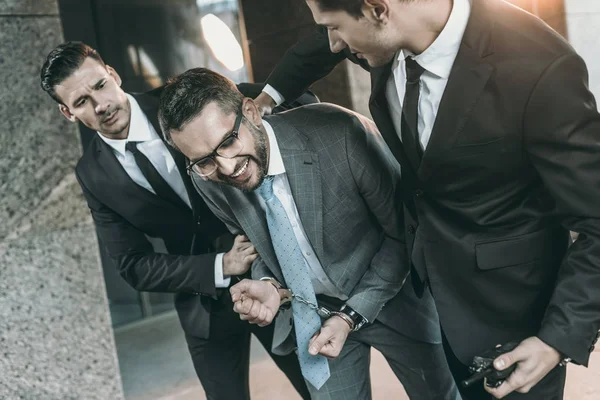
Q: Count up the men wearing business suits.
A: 3